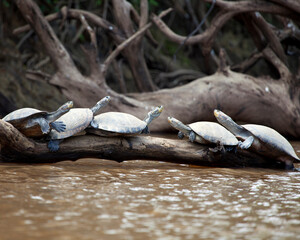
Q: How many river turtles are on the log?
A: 5